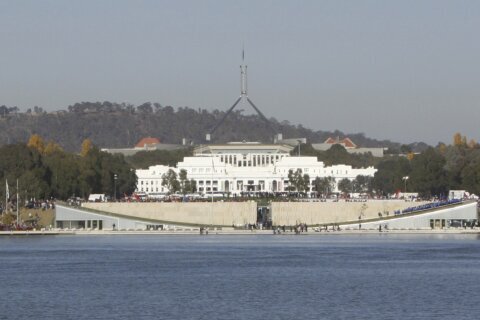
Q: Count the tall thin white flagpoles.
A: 2